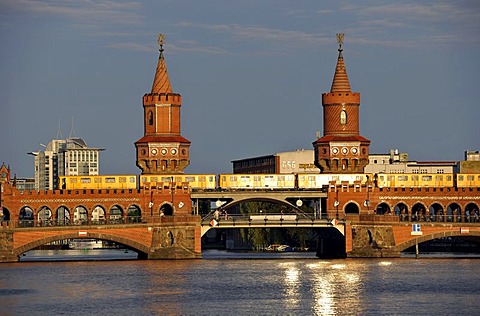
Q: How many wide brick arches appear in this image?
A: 2